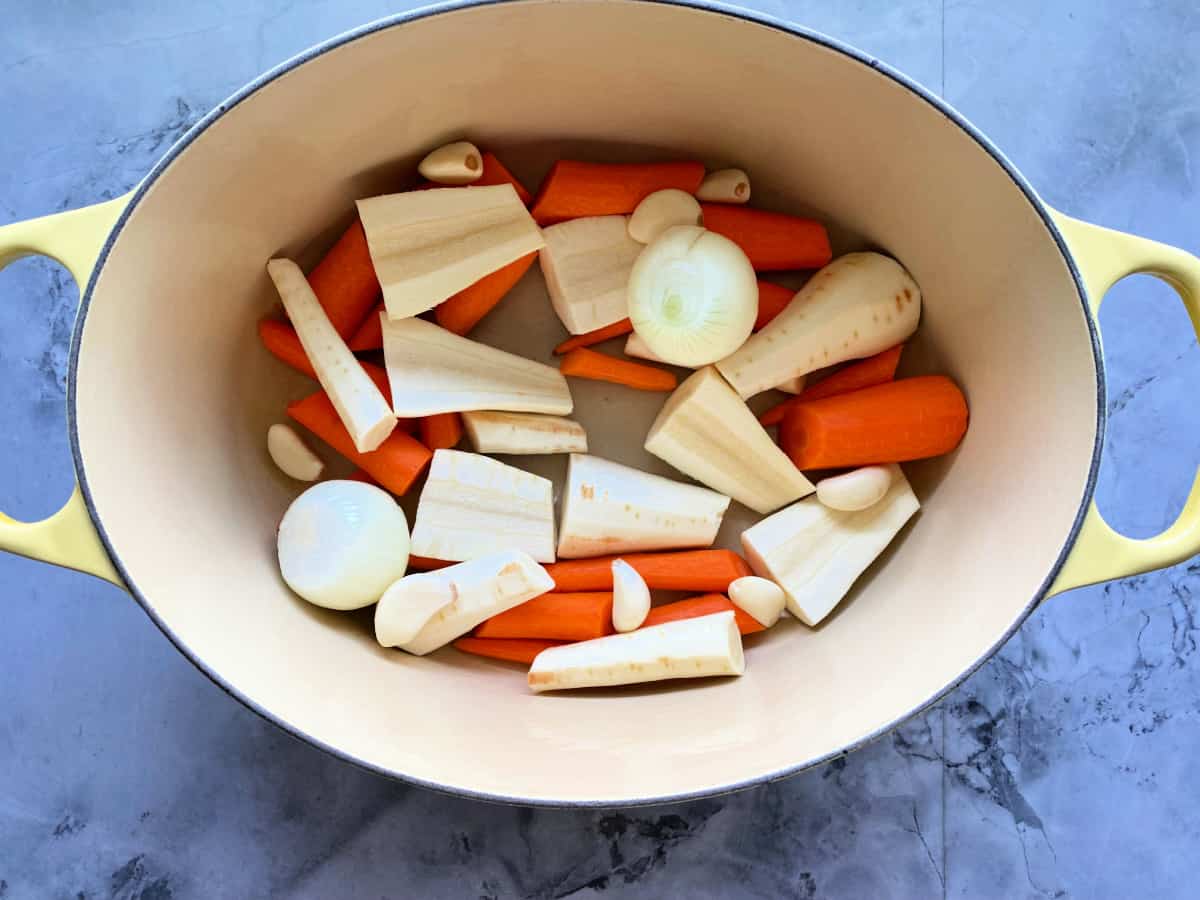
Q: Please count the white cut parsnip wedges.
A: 12